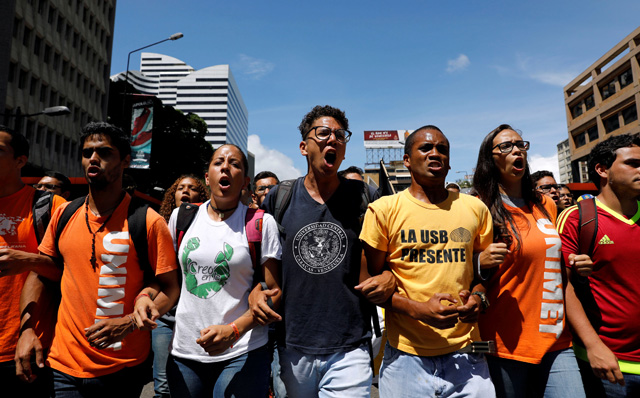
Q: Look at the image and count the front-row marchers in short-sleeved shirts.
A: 7